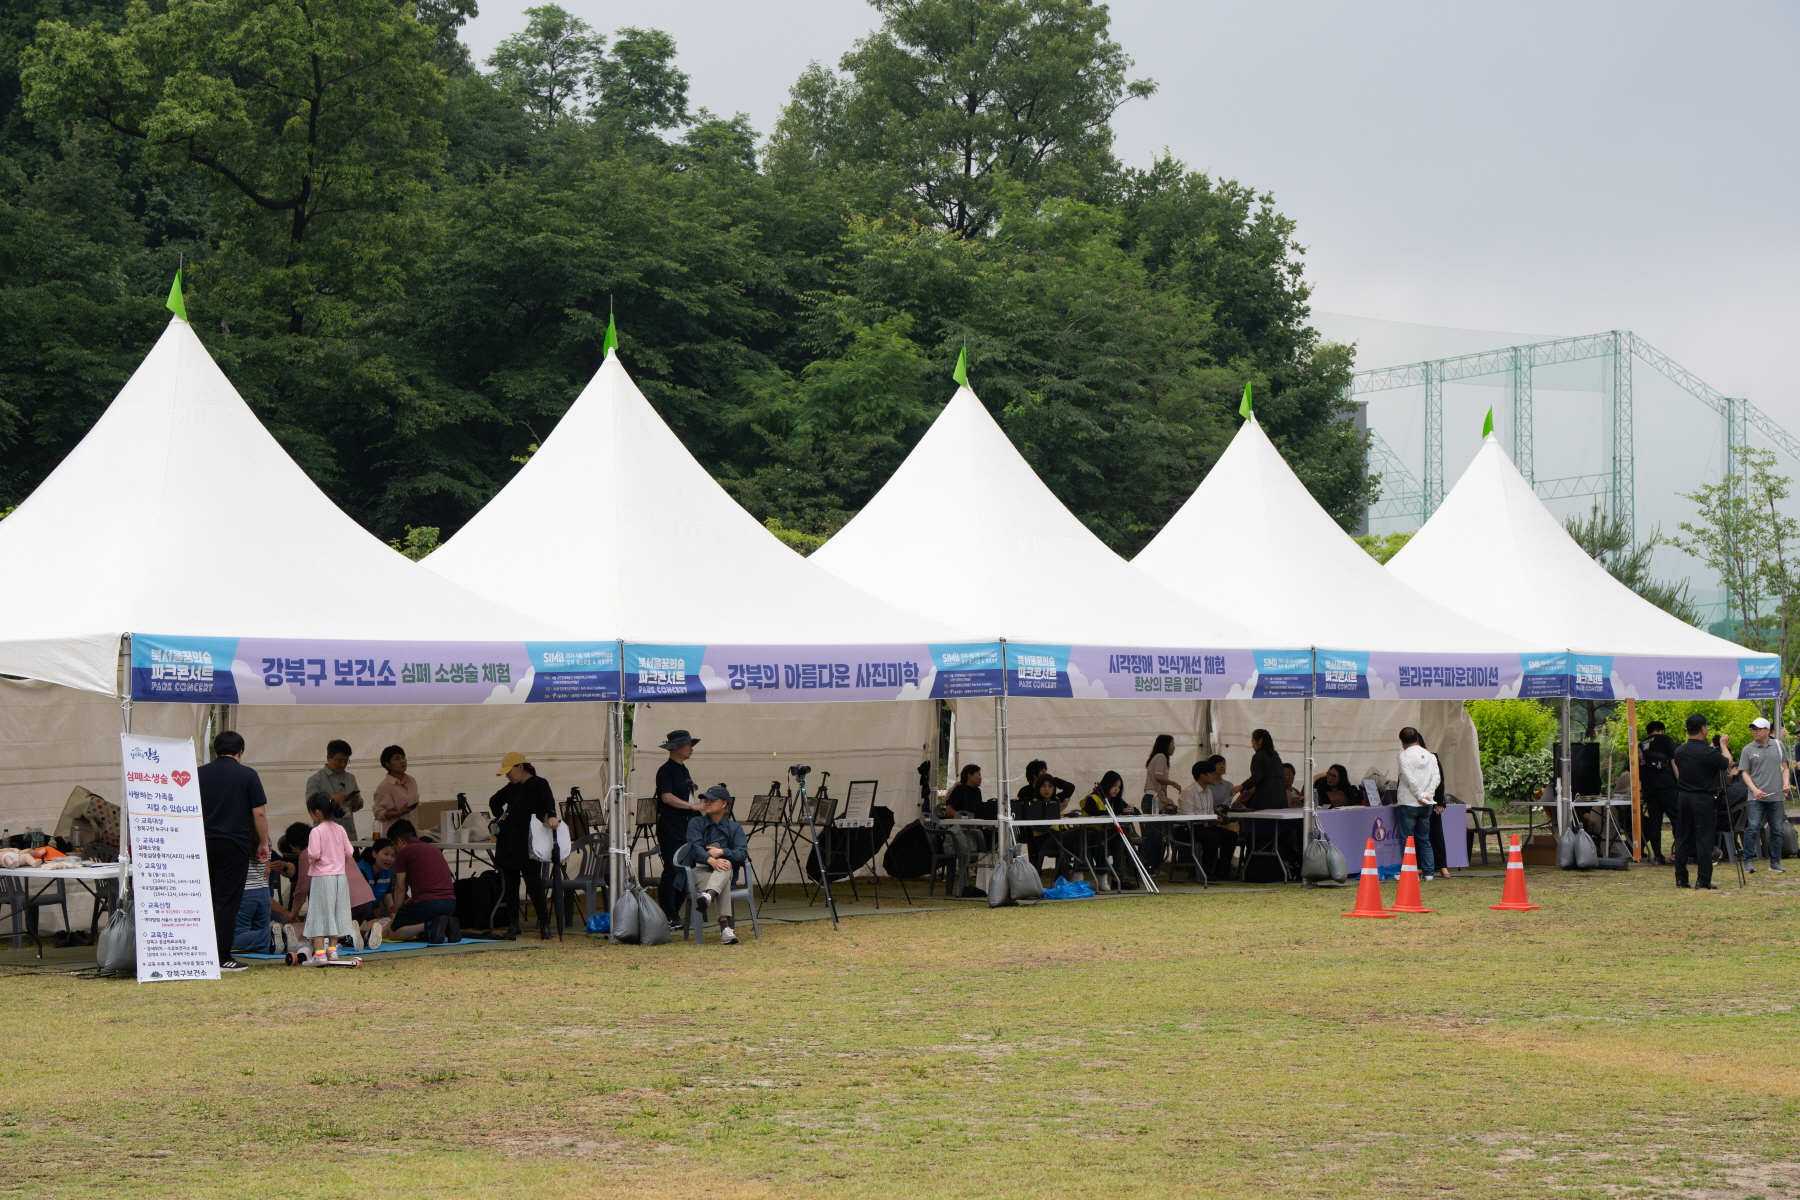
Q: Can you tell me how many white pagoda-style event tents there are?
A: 5